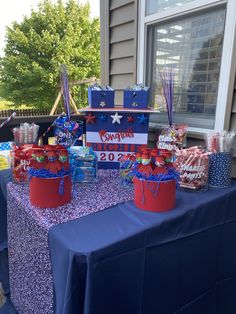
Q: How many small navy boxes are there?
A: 2